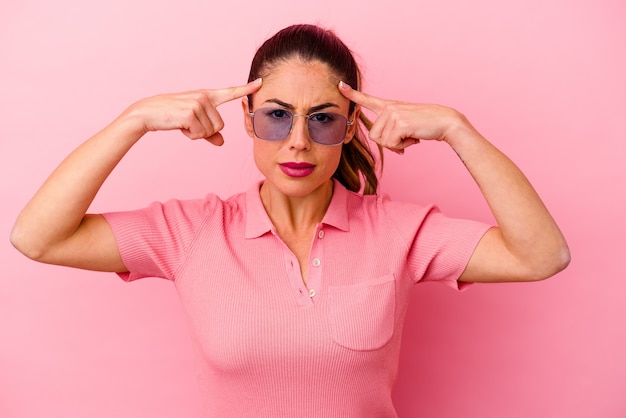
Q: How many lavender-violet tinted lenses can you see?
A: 2